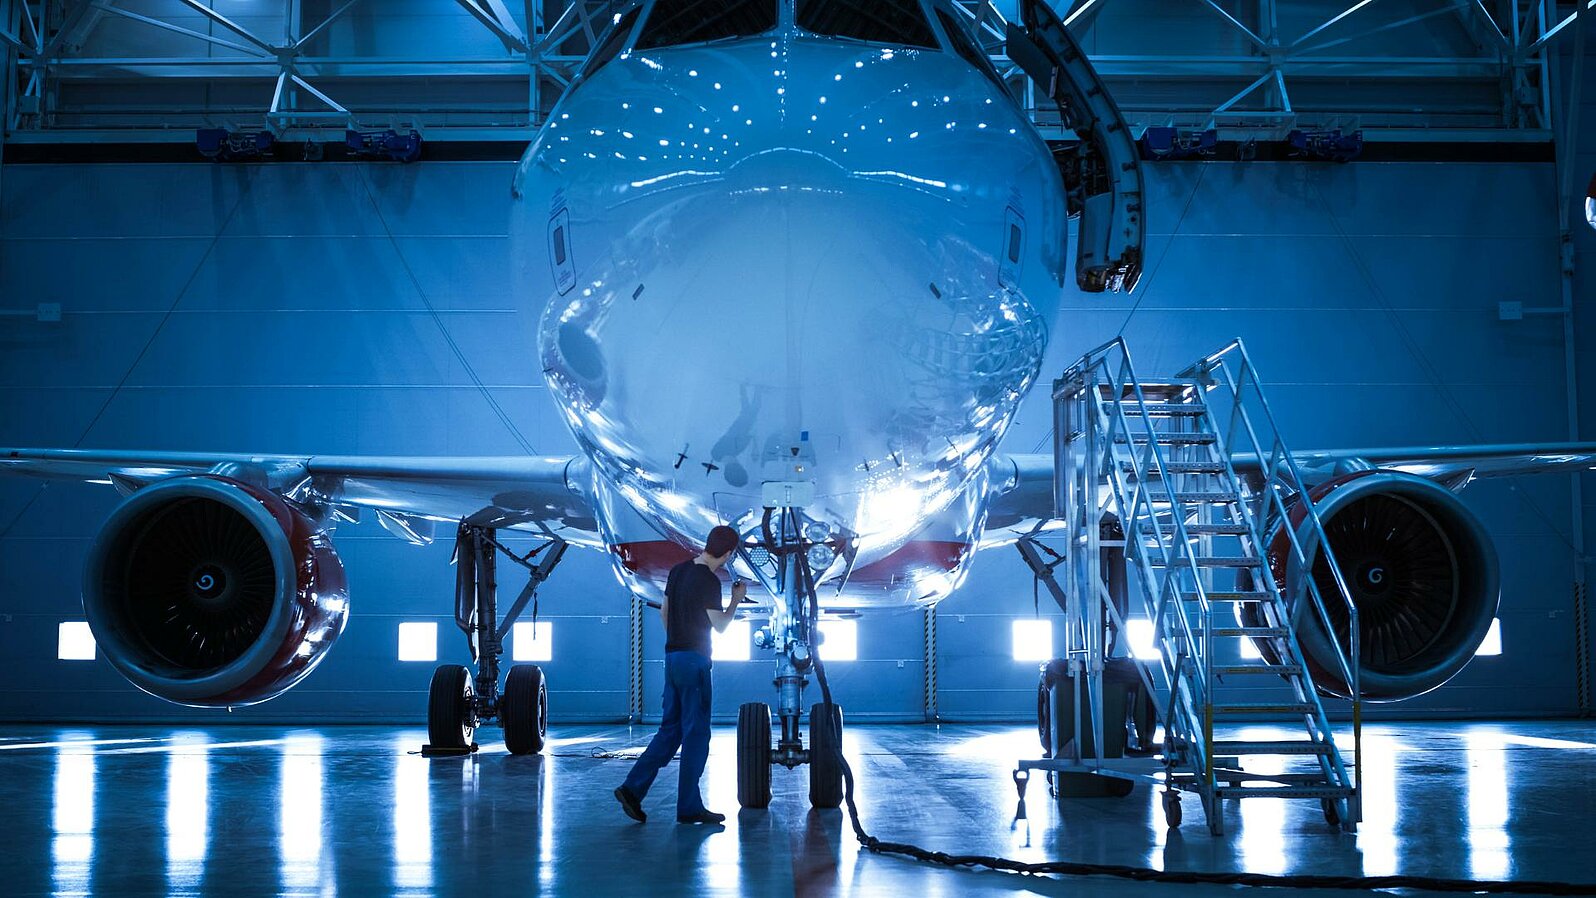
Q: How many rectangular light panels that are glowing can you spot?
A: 9